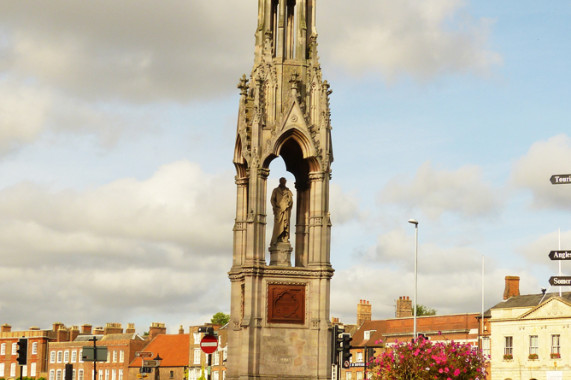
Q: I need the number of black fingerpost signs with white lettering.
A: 3